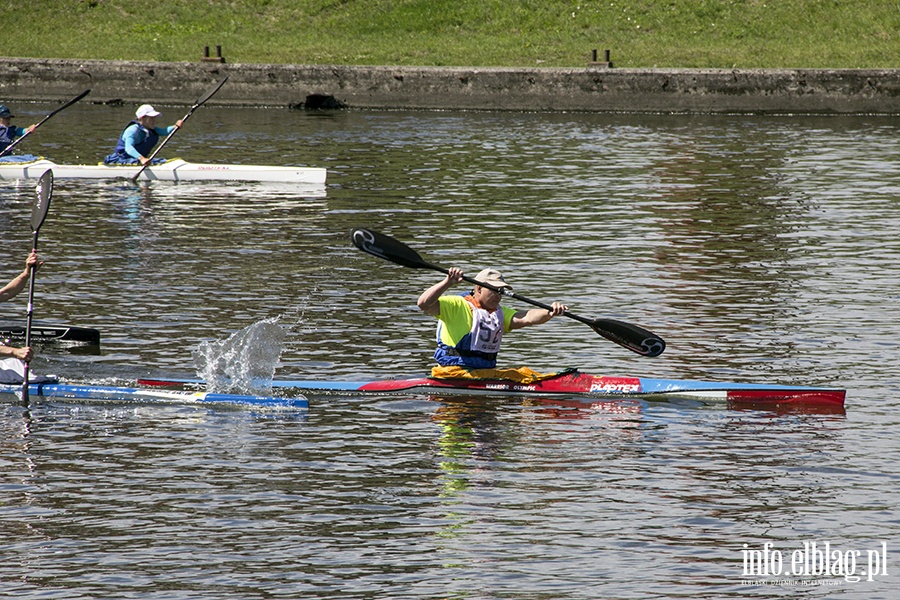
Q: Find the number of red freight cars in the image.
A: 0